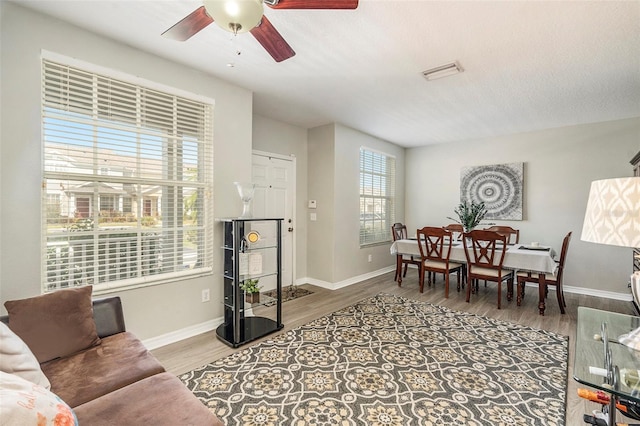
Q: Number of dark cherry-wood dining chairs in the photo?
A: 6